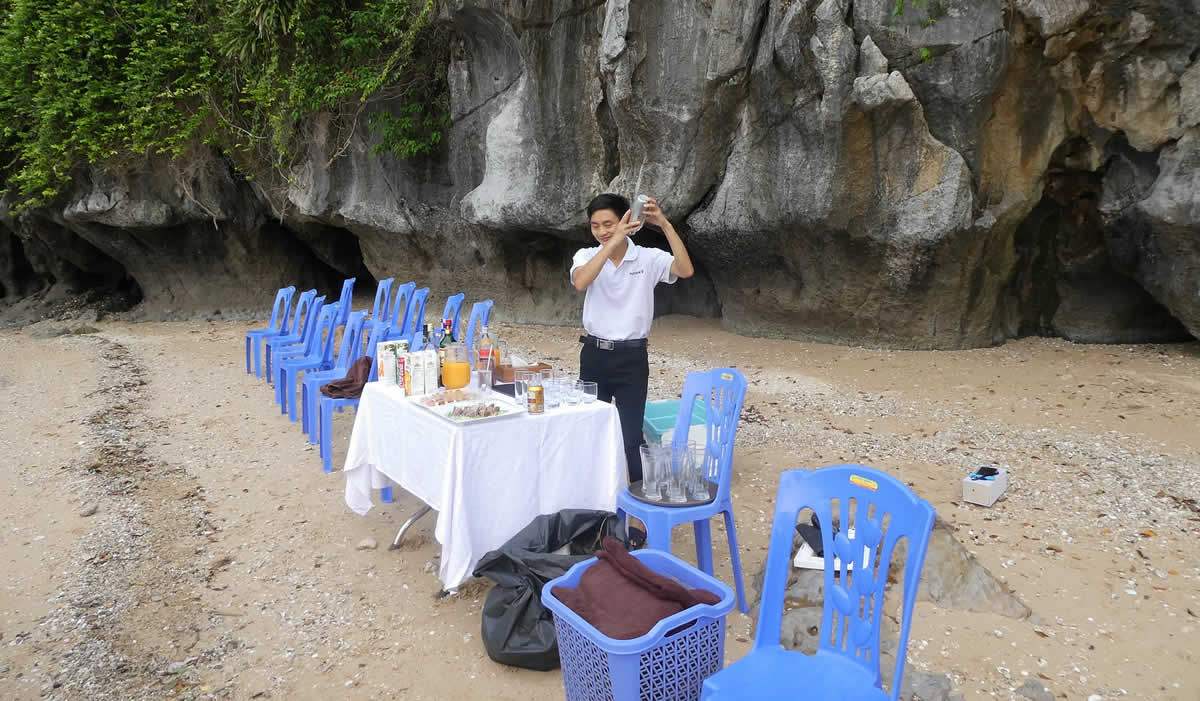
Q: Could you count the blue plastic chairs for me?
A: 15